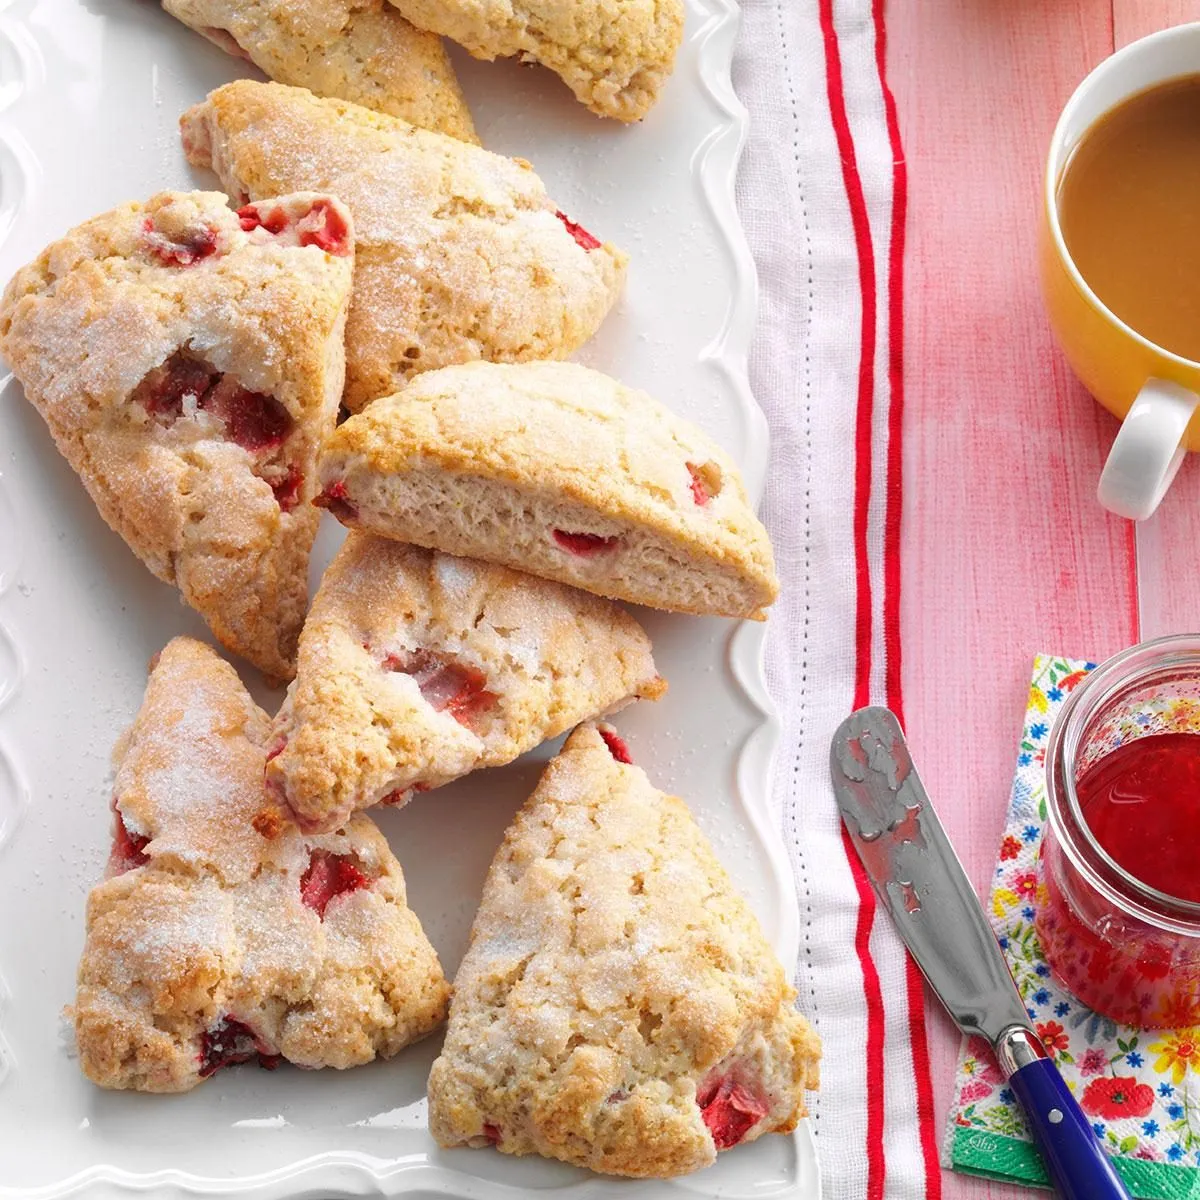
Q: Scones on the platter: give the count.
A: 8